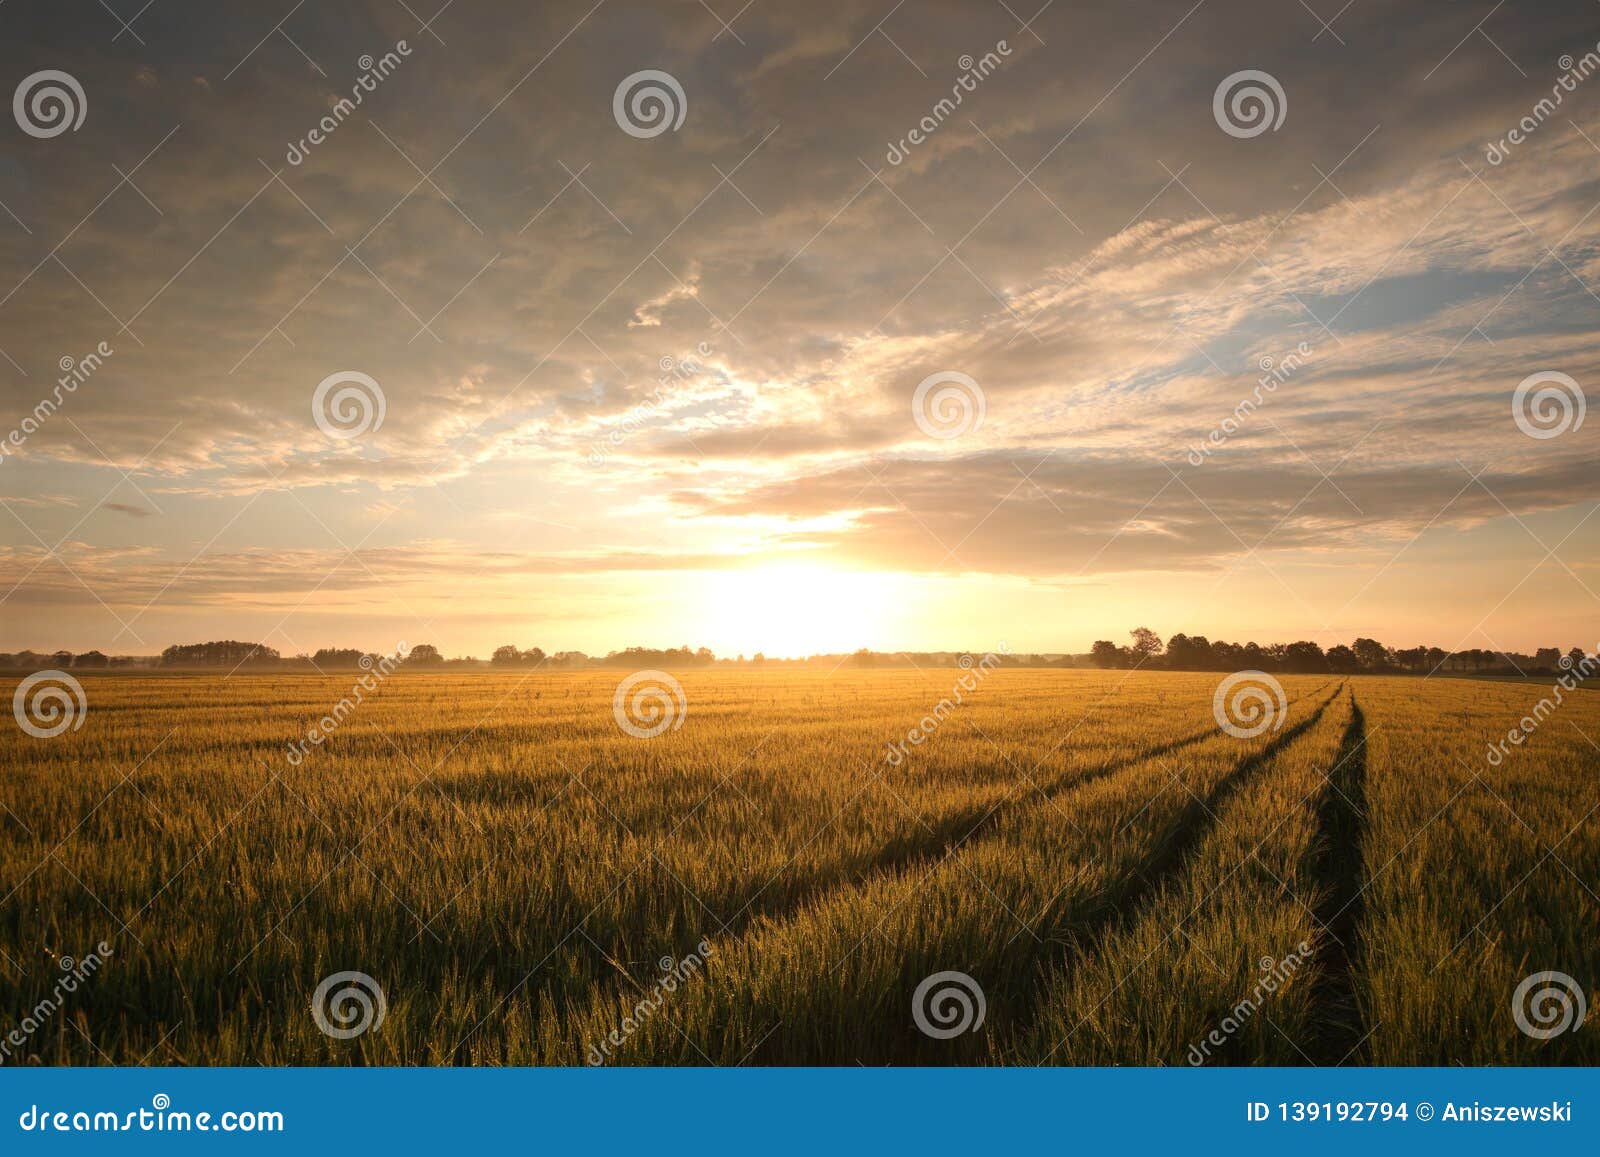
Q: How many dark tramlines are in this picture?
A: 3